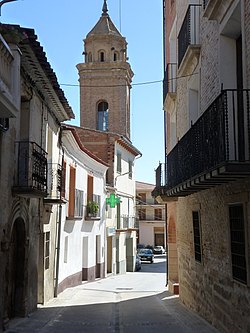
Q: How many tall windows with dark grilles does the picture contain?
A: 2